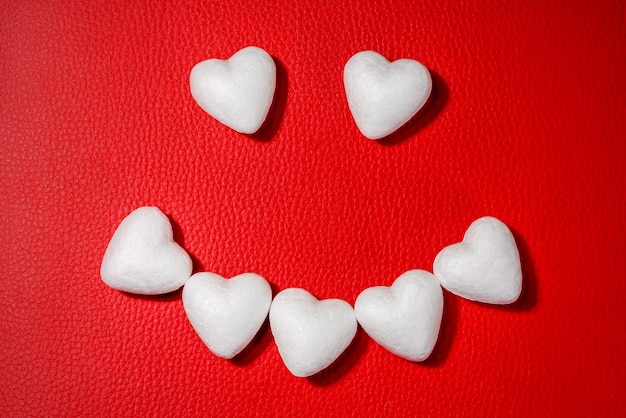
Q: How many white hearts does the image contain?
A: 7